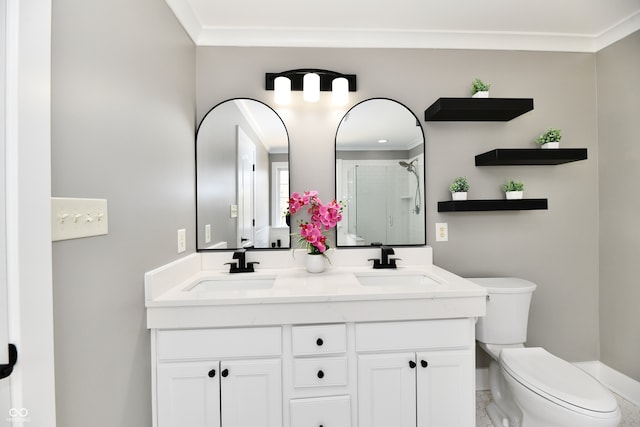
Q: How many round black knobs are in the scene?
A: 7